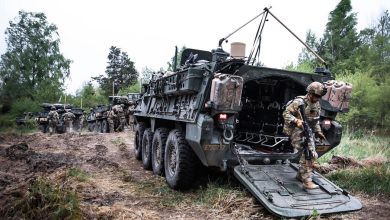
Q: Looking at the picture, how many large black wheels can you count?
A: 4